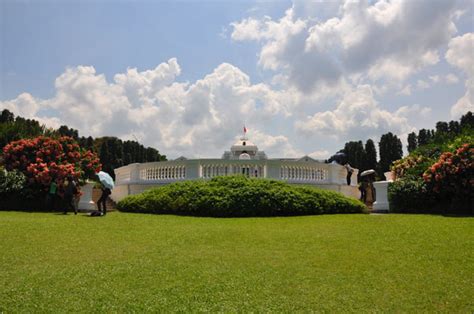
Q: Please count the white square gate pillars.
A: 2